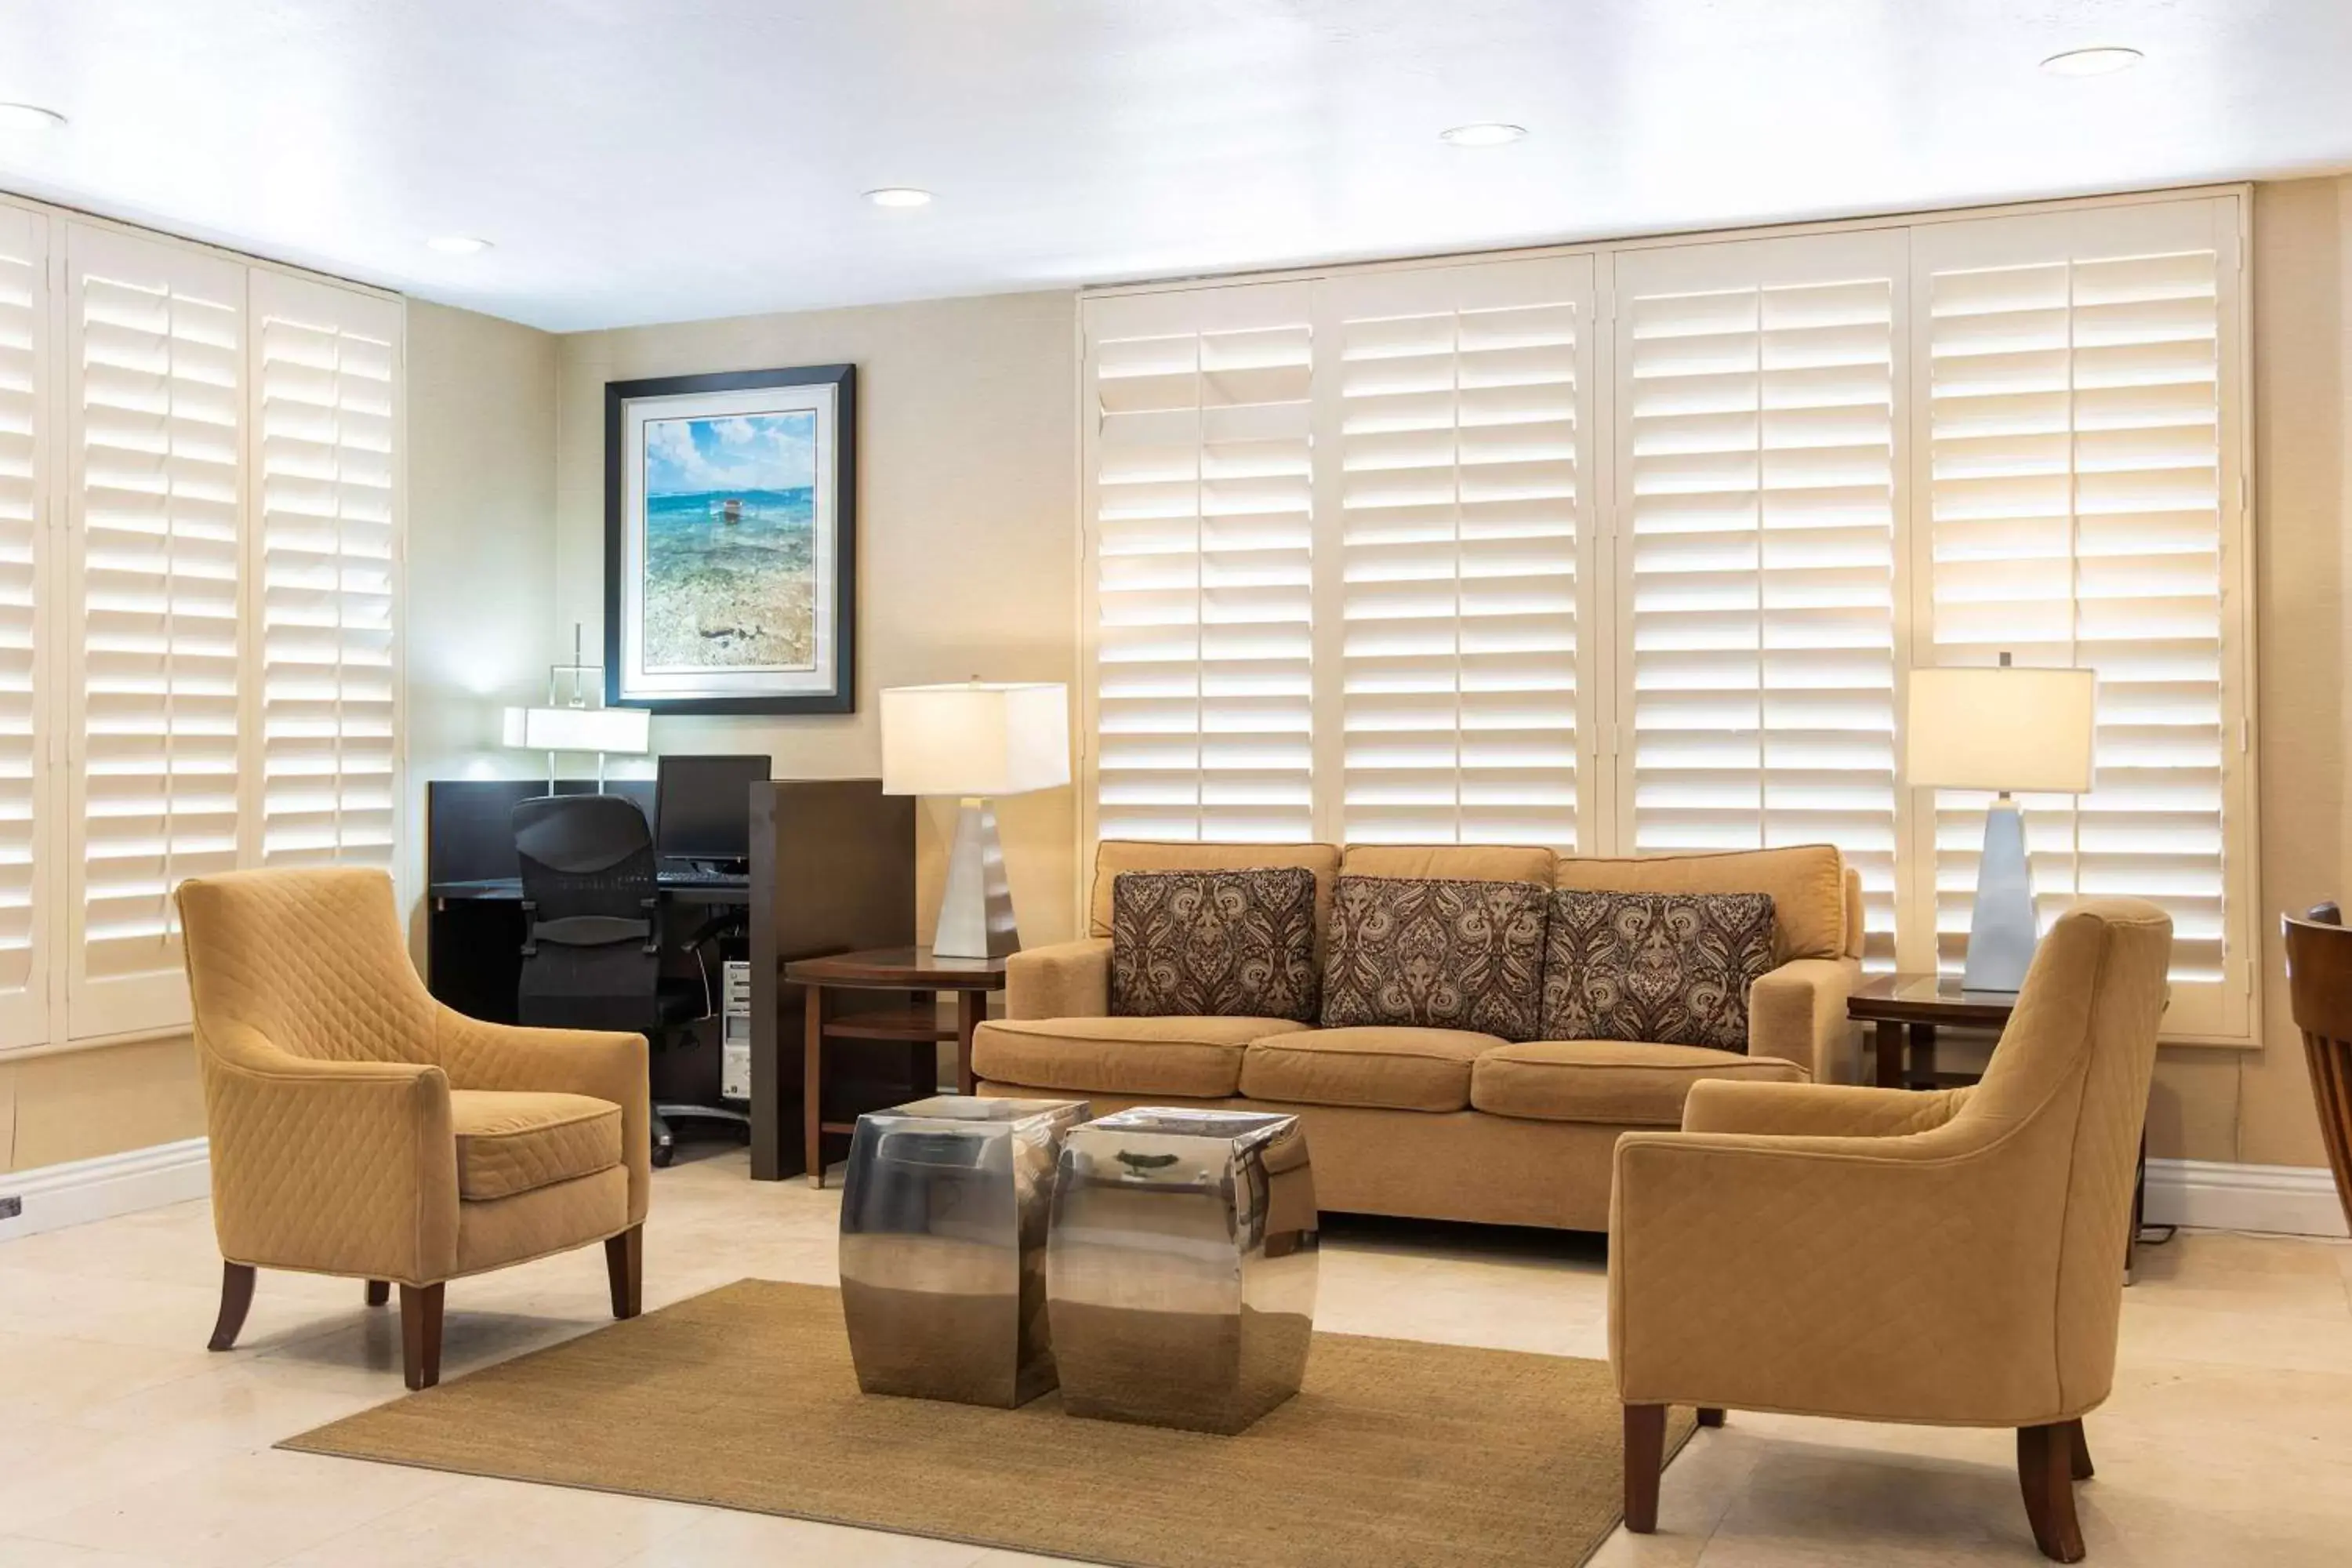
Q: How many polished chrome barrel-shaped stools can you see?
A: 2